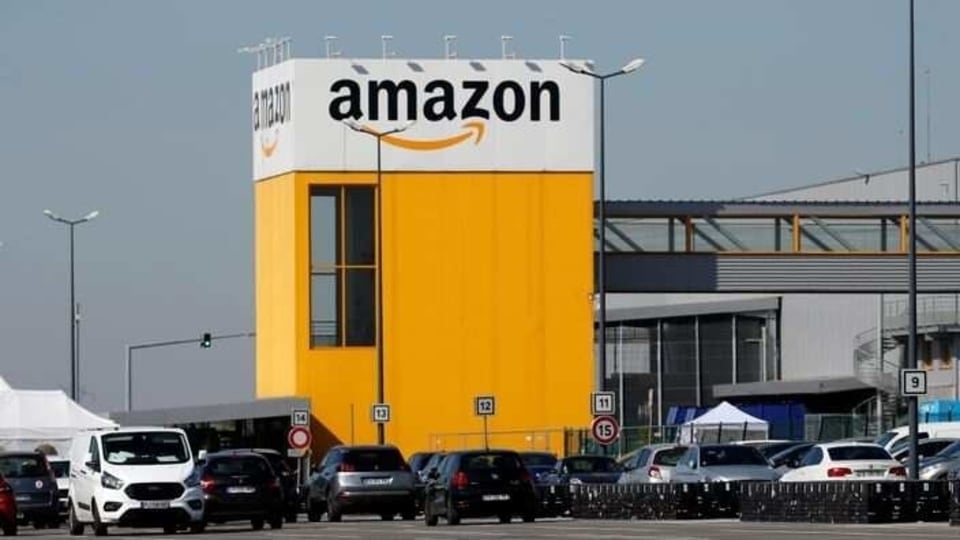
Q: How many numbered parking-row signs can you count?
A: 5